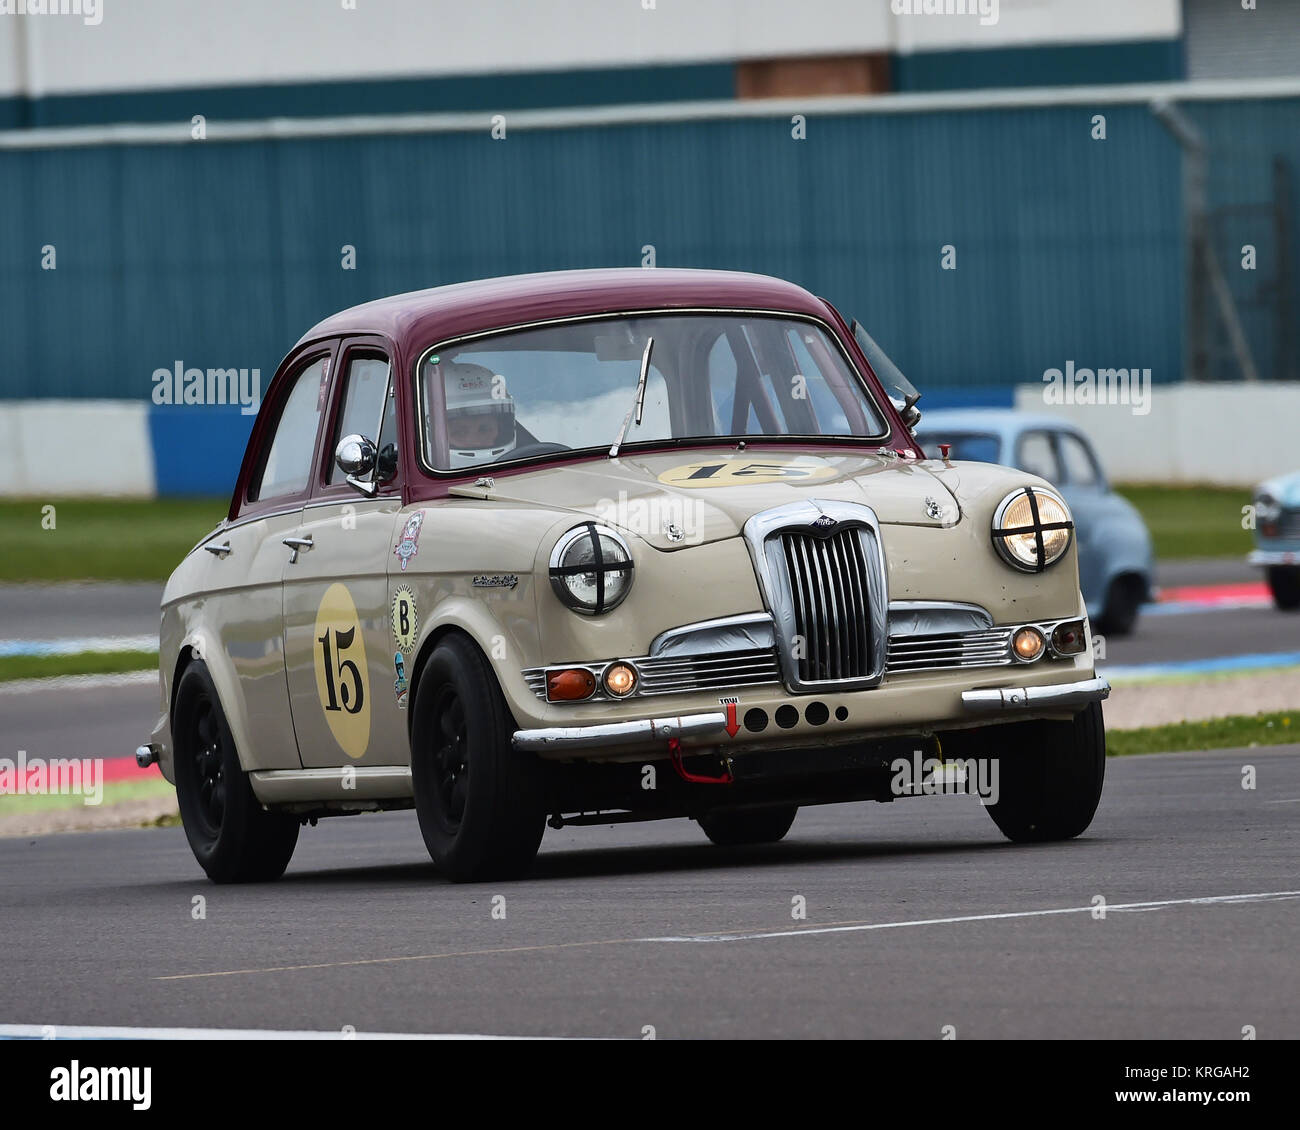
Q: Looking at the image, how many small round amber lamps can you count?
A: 2